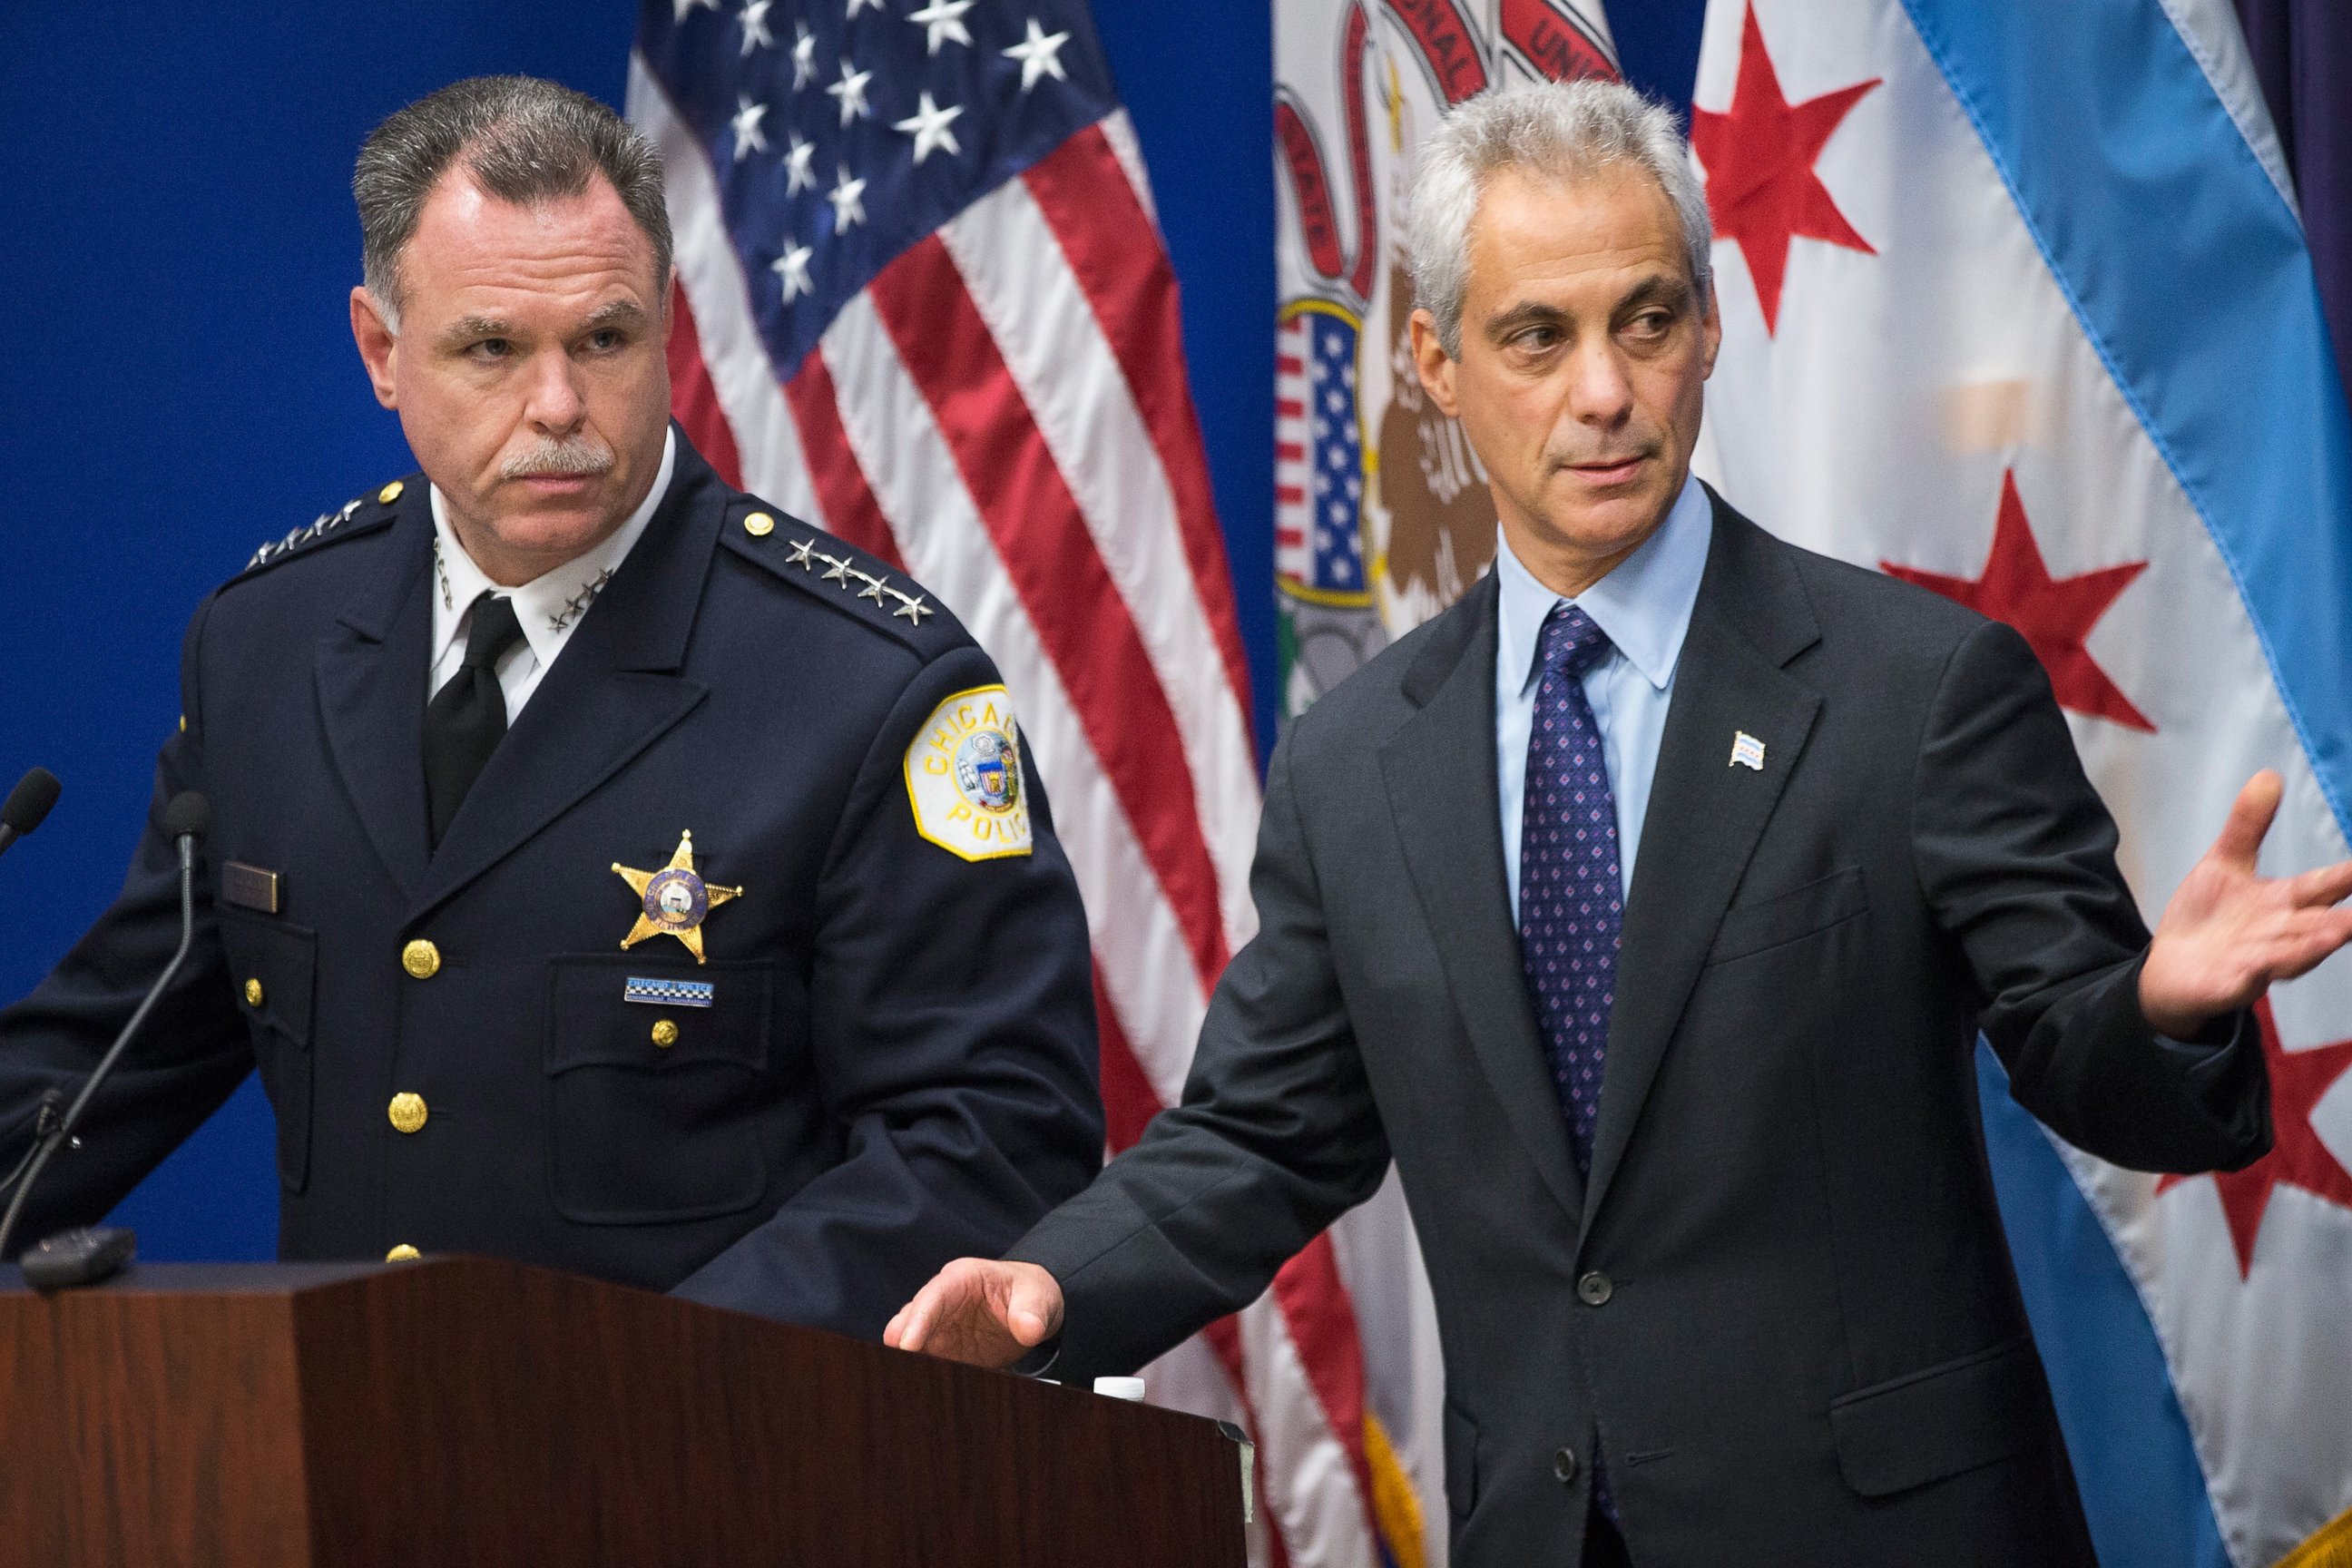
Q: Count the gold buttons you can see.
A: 7